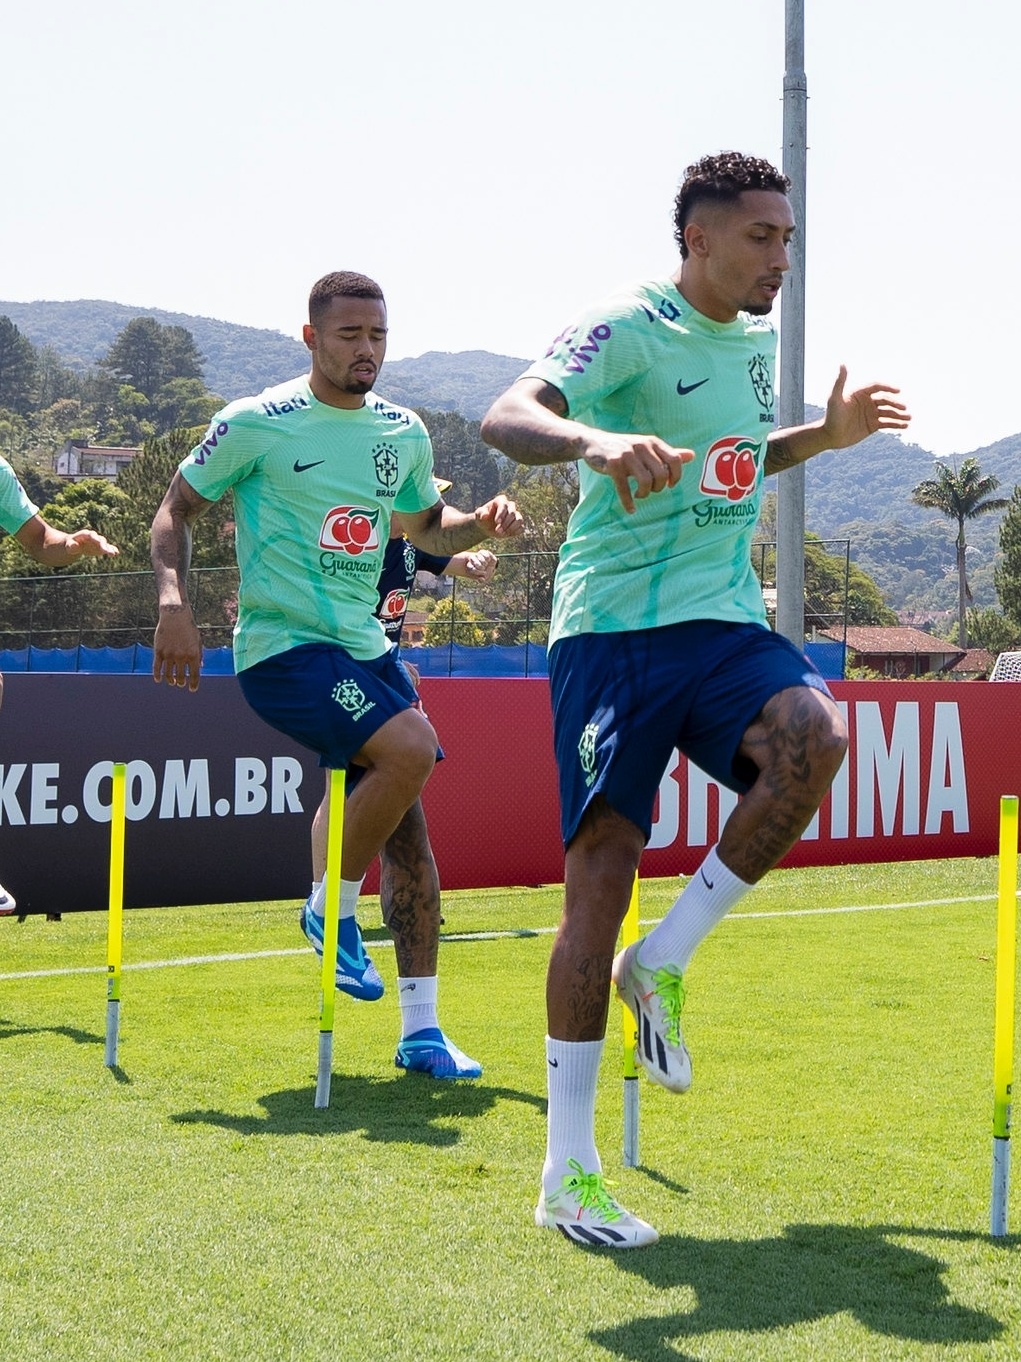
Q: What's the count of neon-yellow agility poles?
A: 4